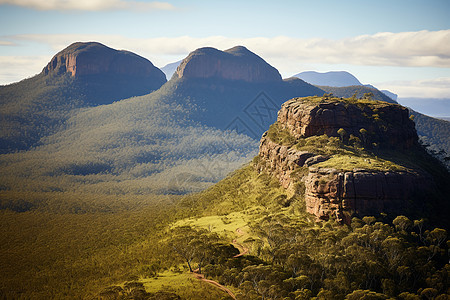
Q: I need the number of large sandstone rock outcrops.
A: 3